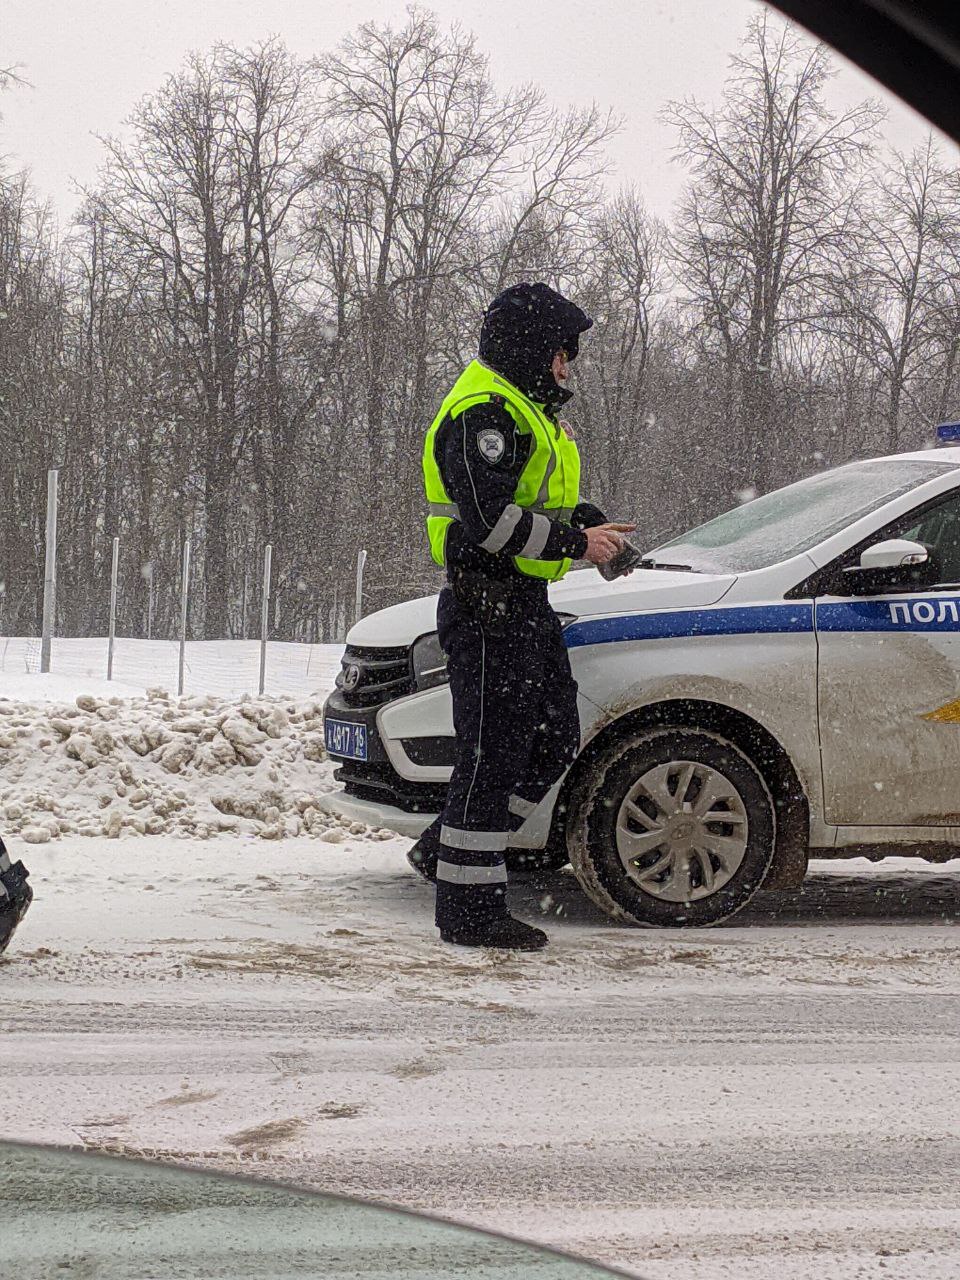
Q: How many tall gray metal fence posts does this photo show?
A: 5